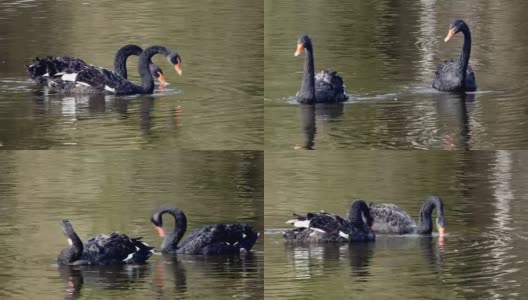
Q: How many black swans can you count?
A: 8